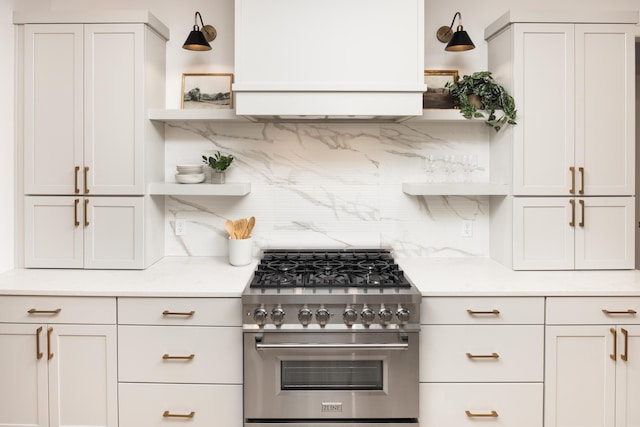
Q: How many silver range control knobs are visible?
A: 8